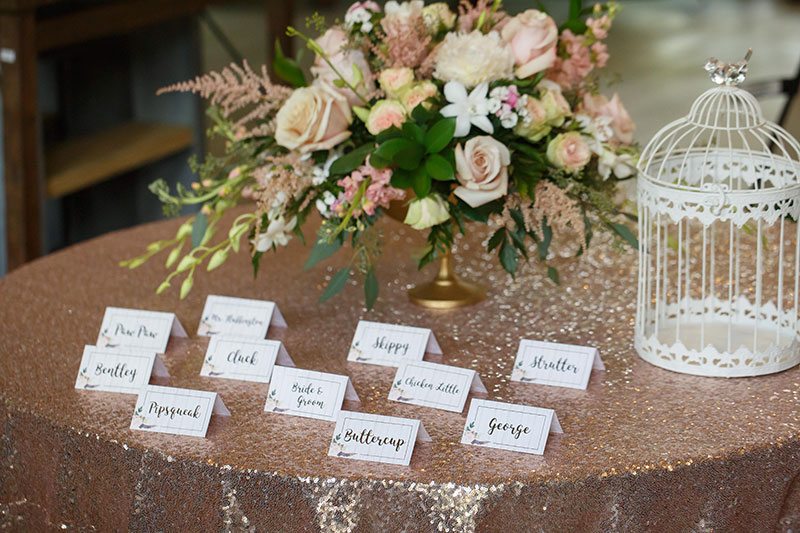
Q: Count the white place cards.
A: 11